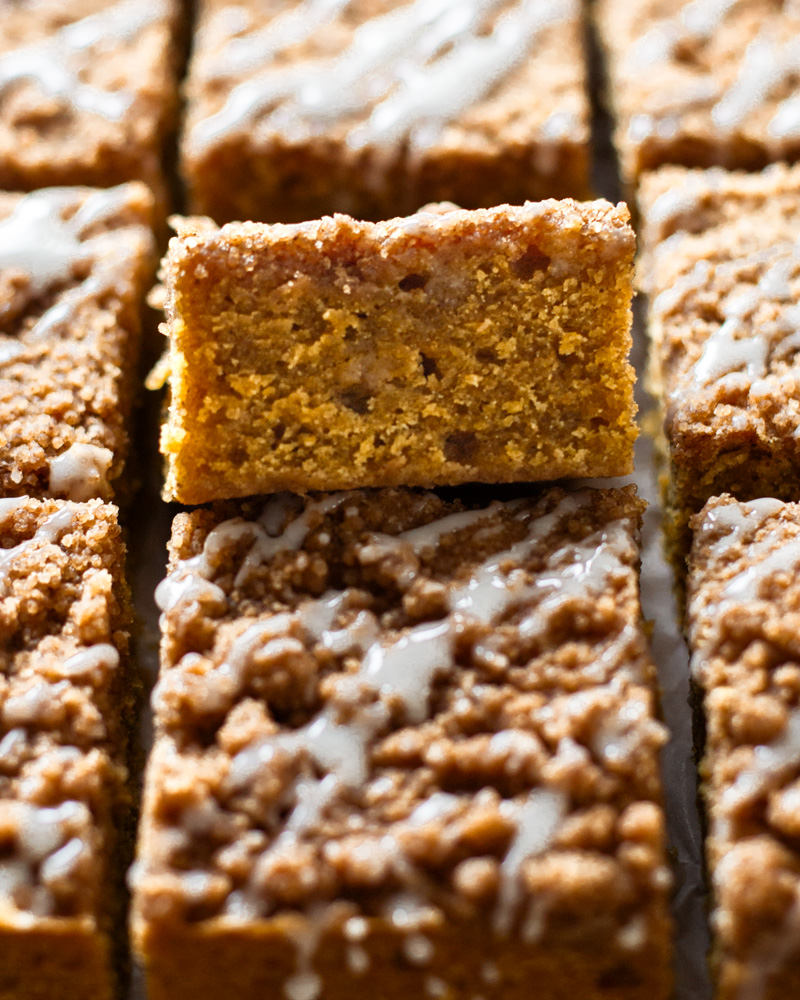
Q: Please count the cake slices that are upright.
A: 1